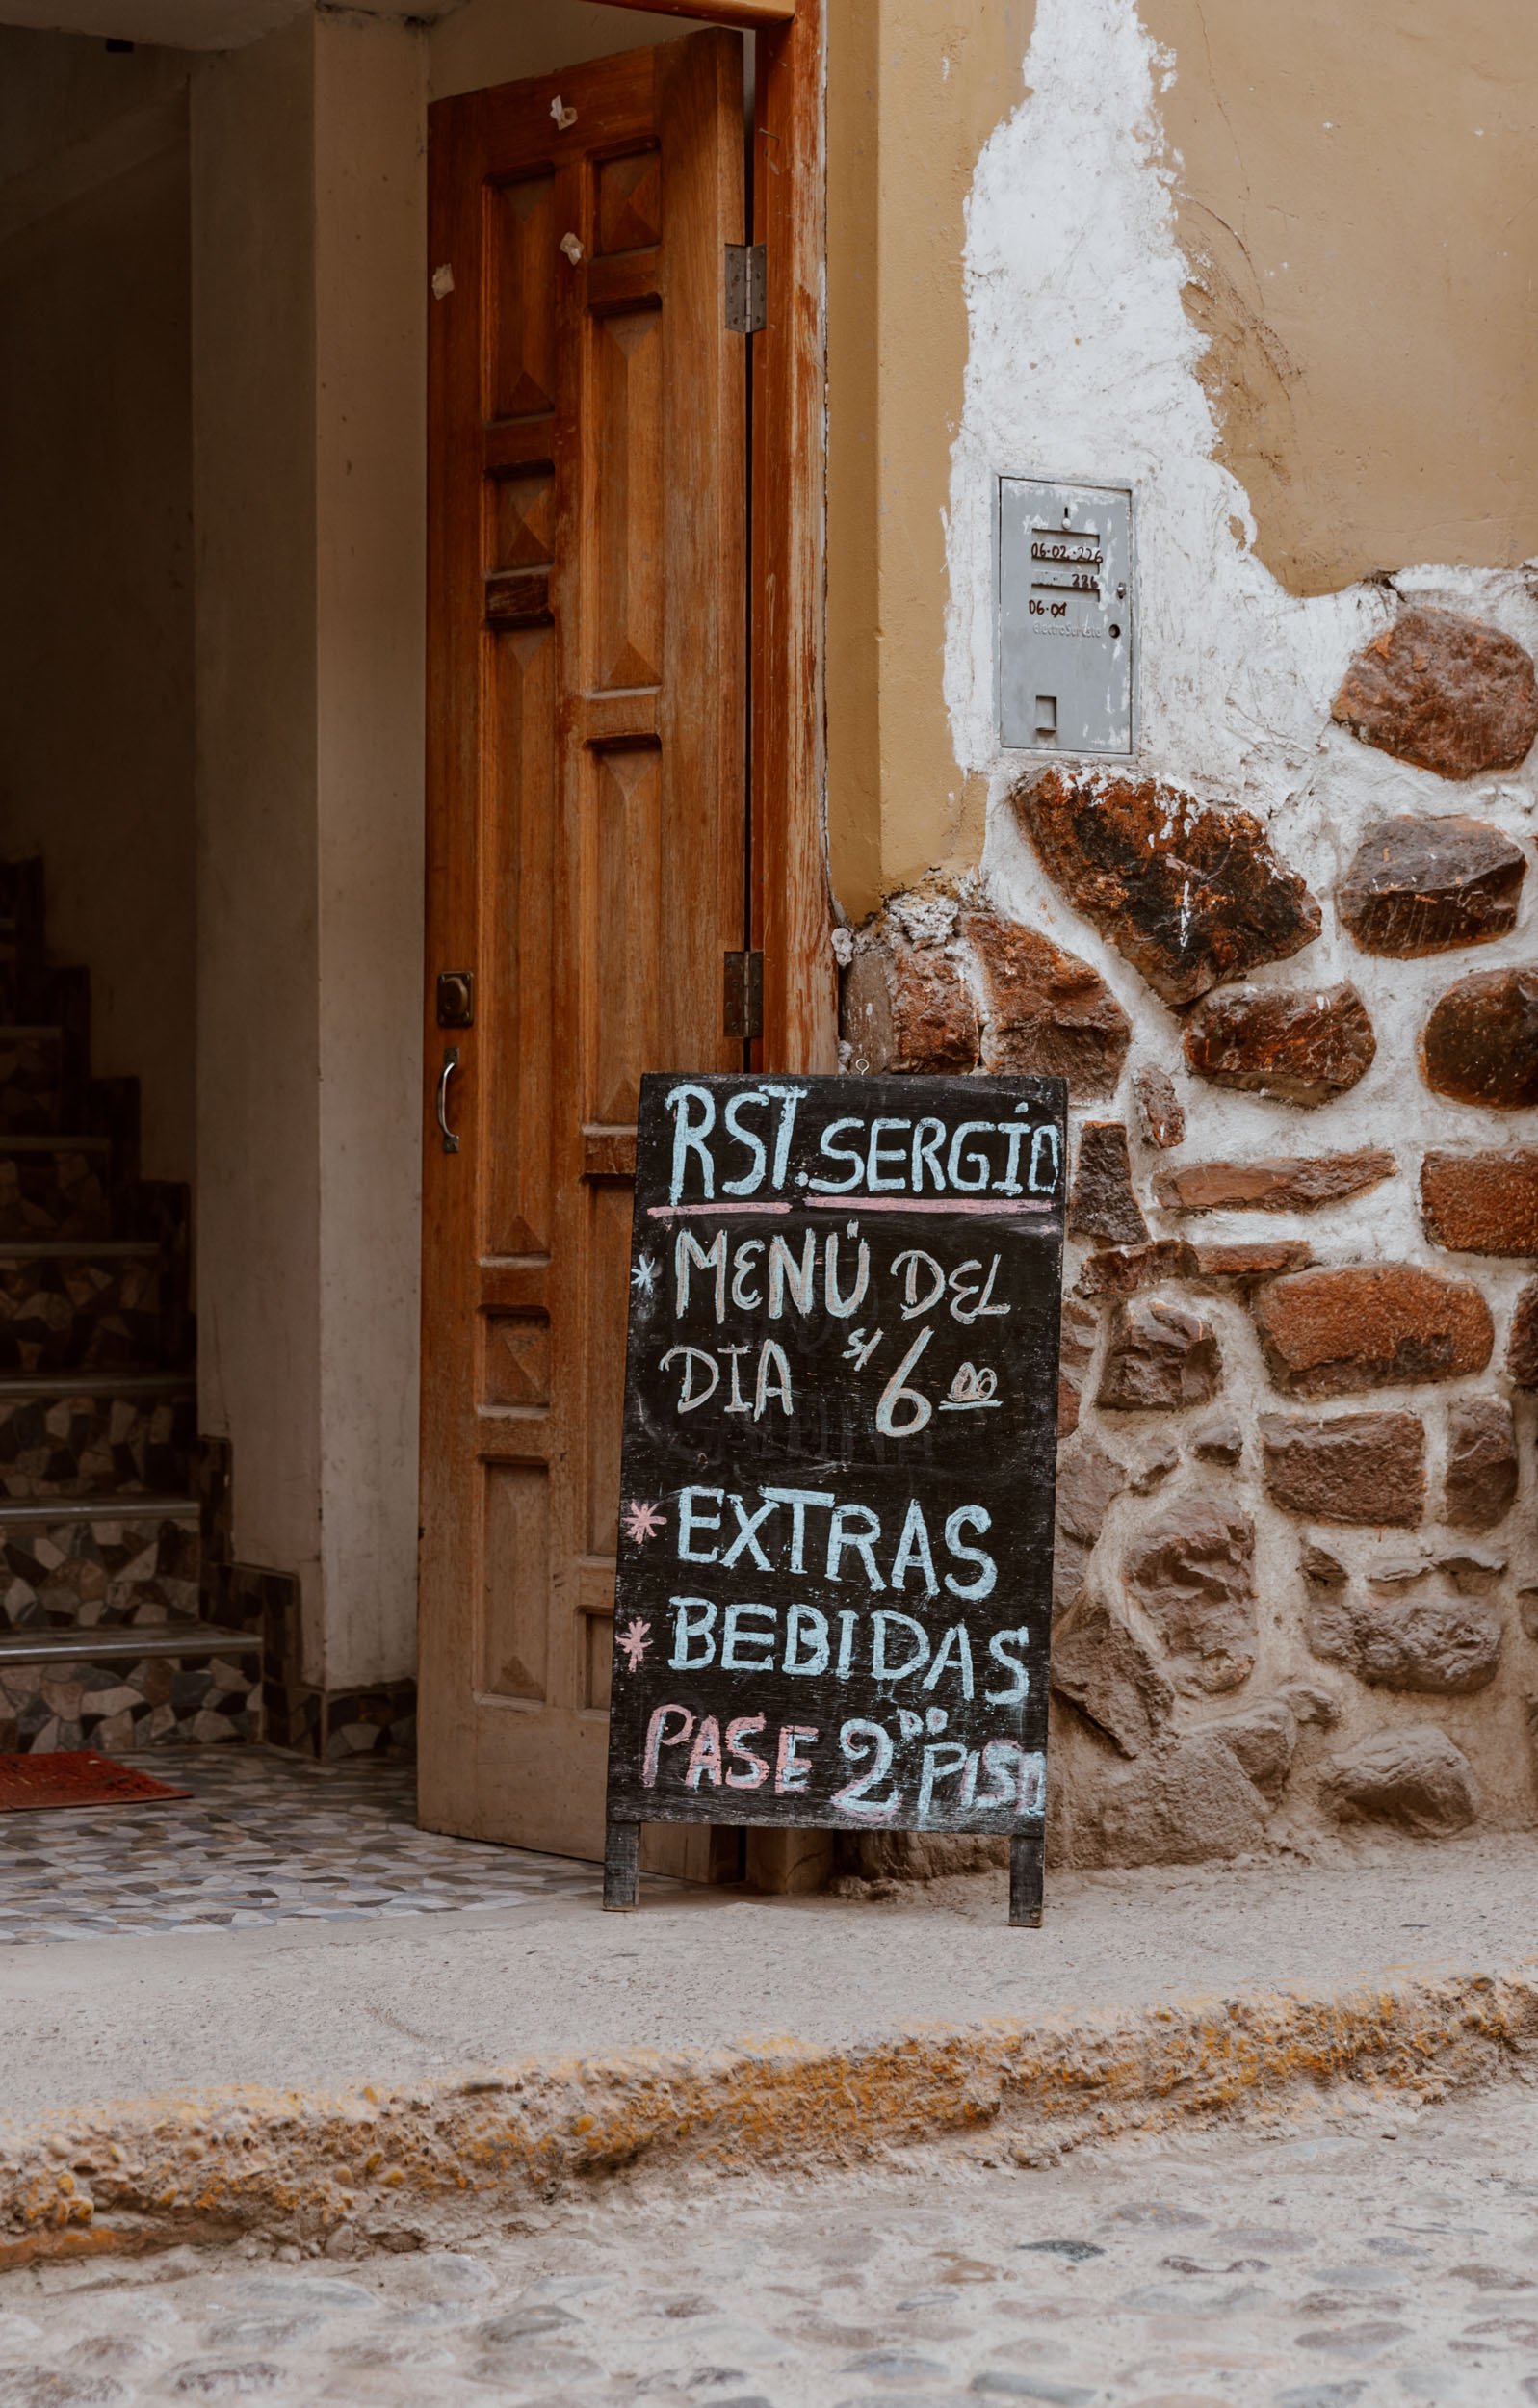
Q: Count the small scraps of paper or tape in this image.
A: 3